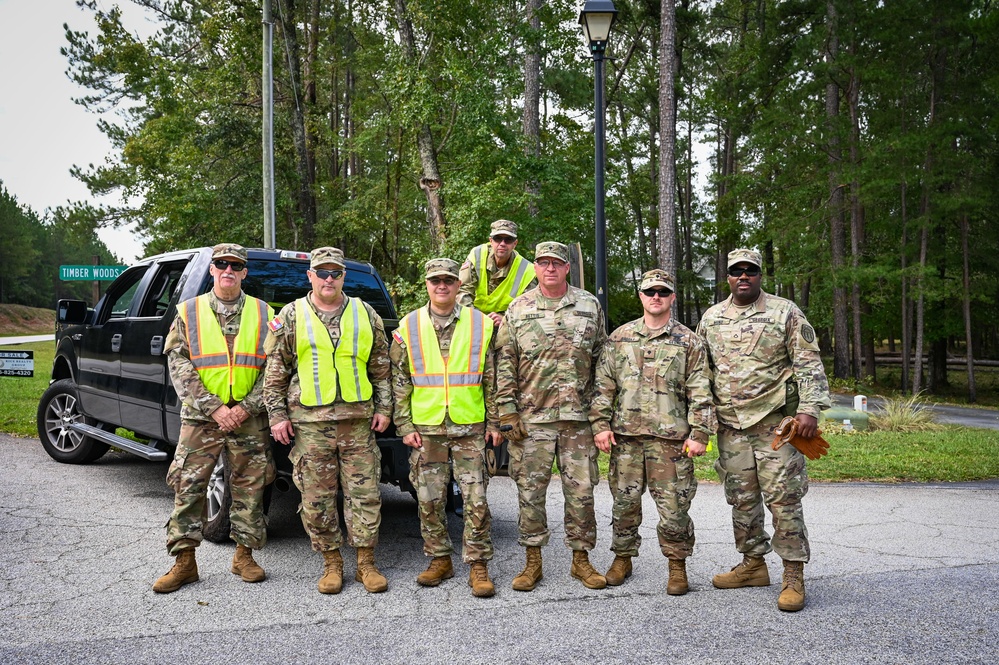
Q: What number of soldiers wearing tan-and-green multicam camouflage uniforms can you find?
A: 7